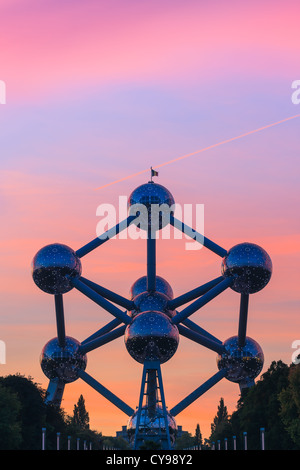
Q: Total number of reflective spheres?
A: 9